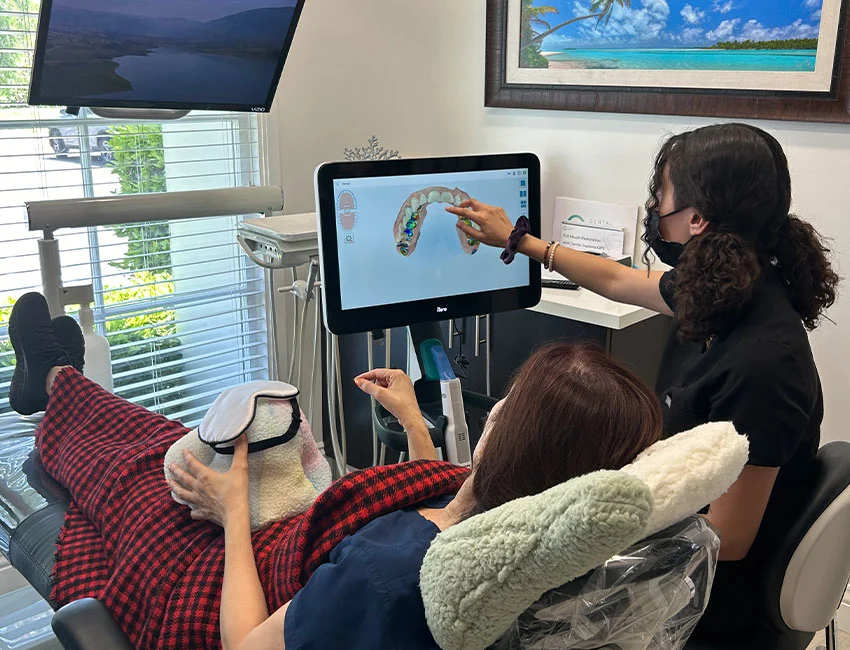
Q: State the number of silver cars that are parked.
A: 1